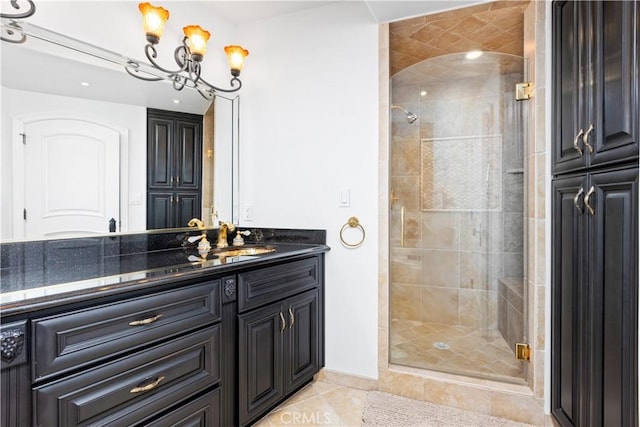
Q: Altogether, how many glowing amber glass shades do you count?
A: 3